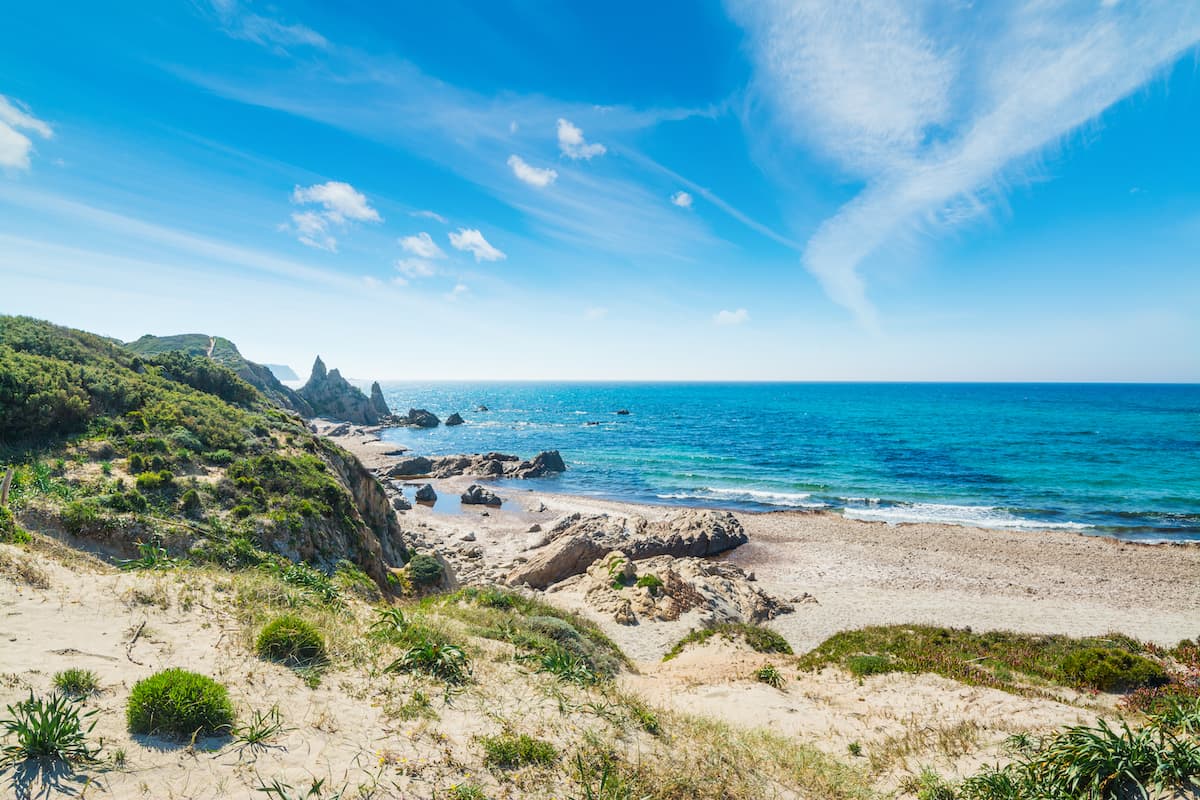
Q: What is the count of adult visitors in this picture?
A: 0